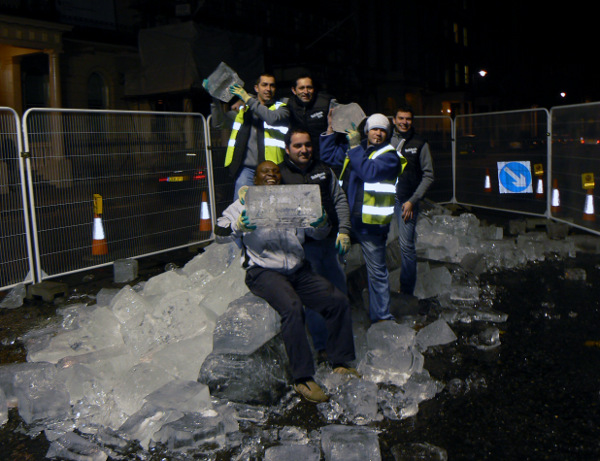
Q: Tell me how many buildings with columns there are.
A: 1